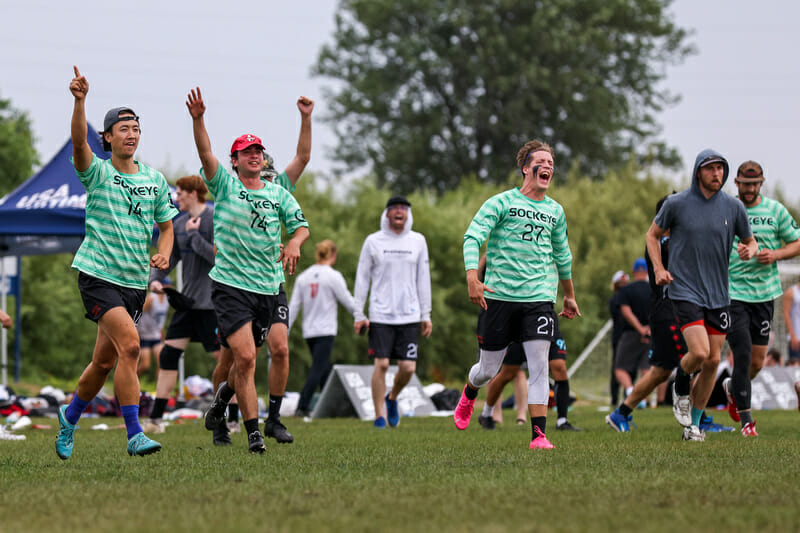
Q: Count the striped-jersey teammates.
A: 5